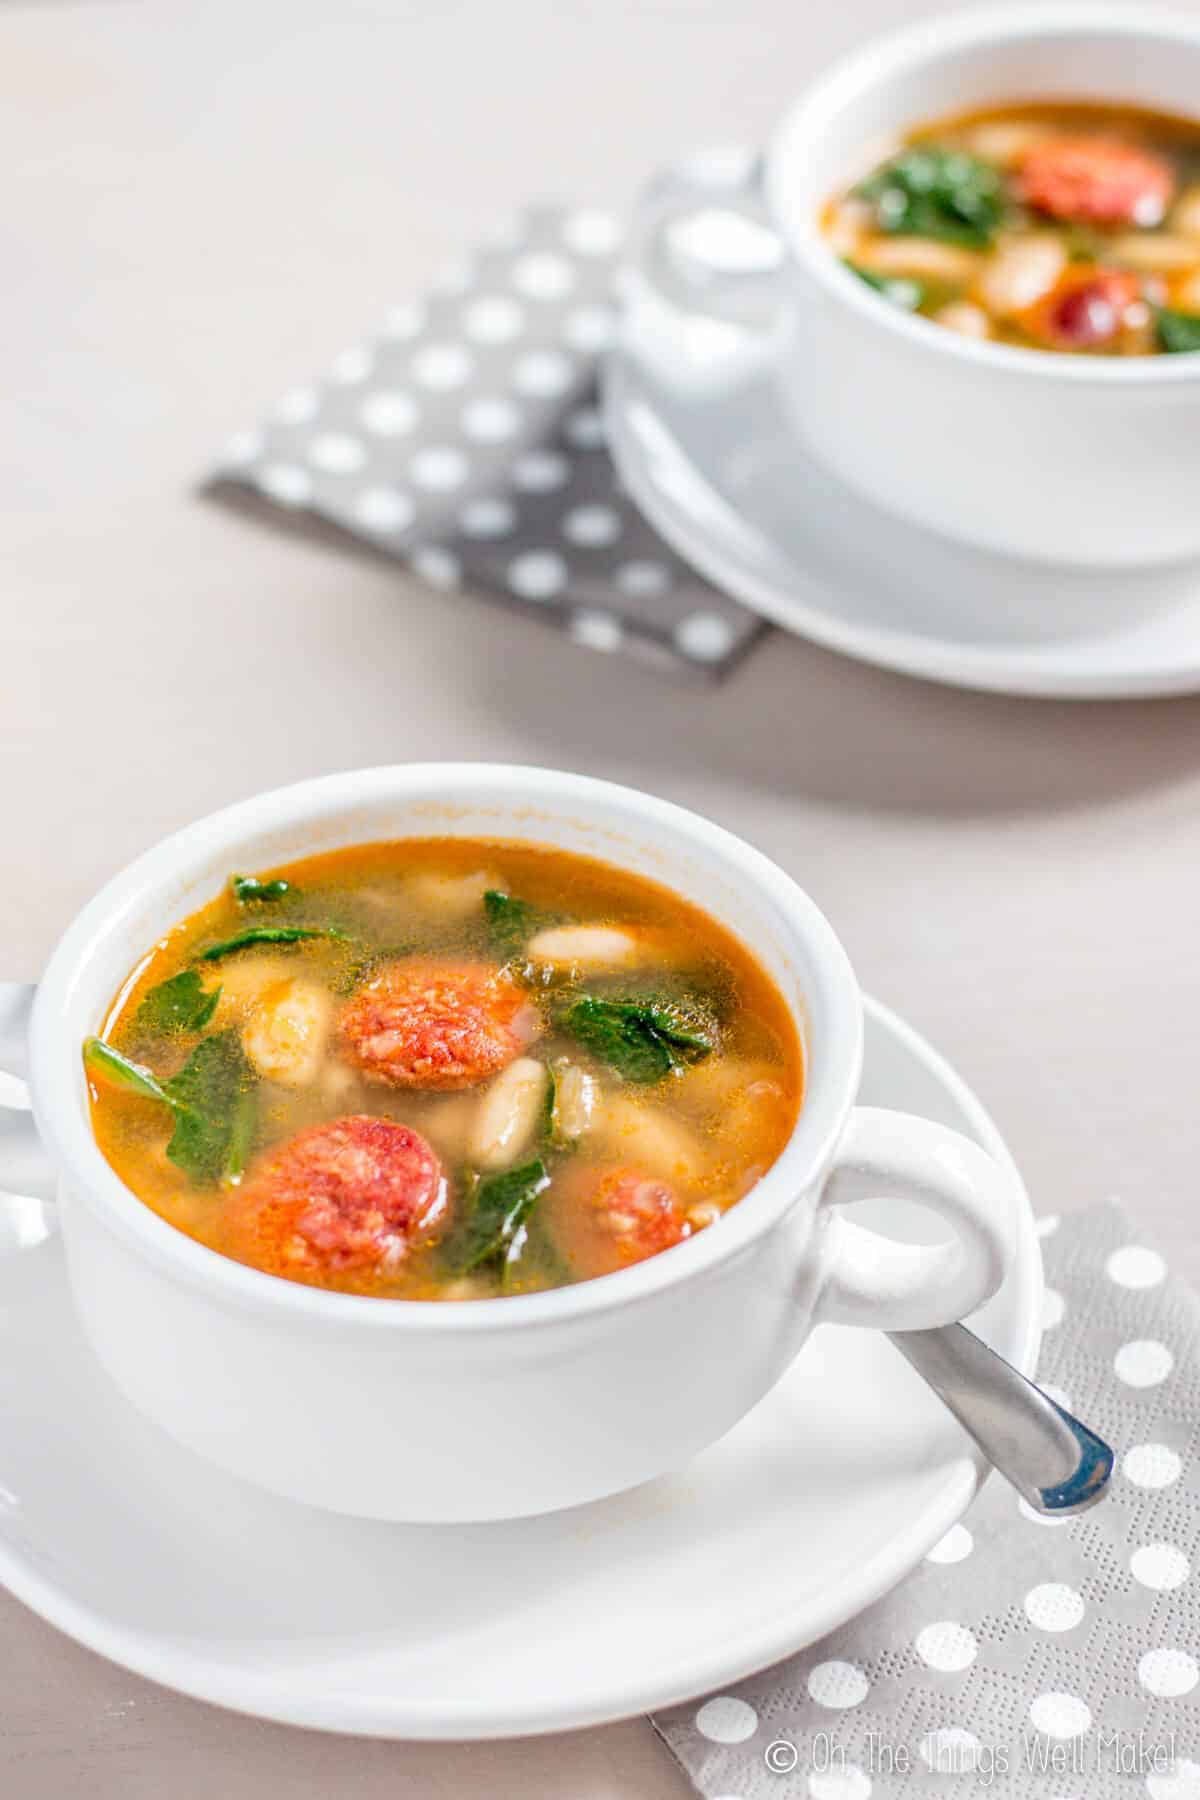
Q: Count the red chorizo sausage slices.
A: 5